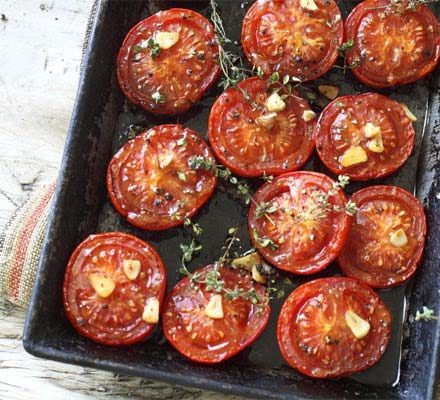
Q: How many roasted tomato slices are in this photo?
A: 11